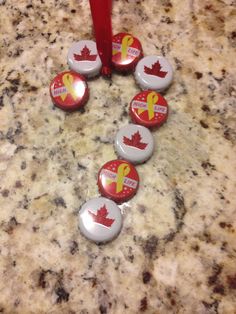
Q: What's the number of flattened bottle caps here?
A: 8